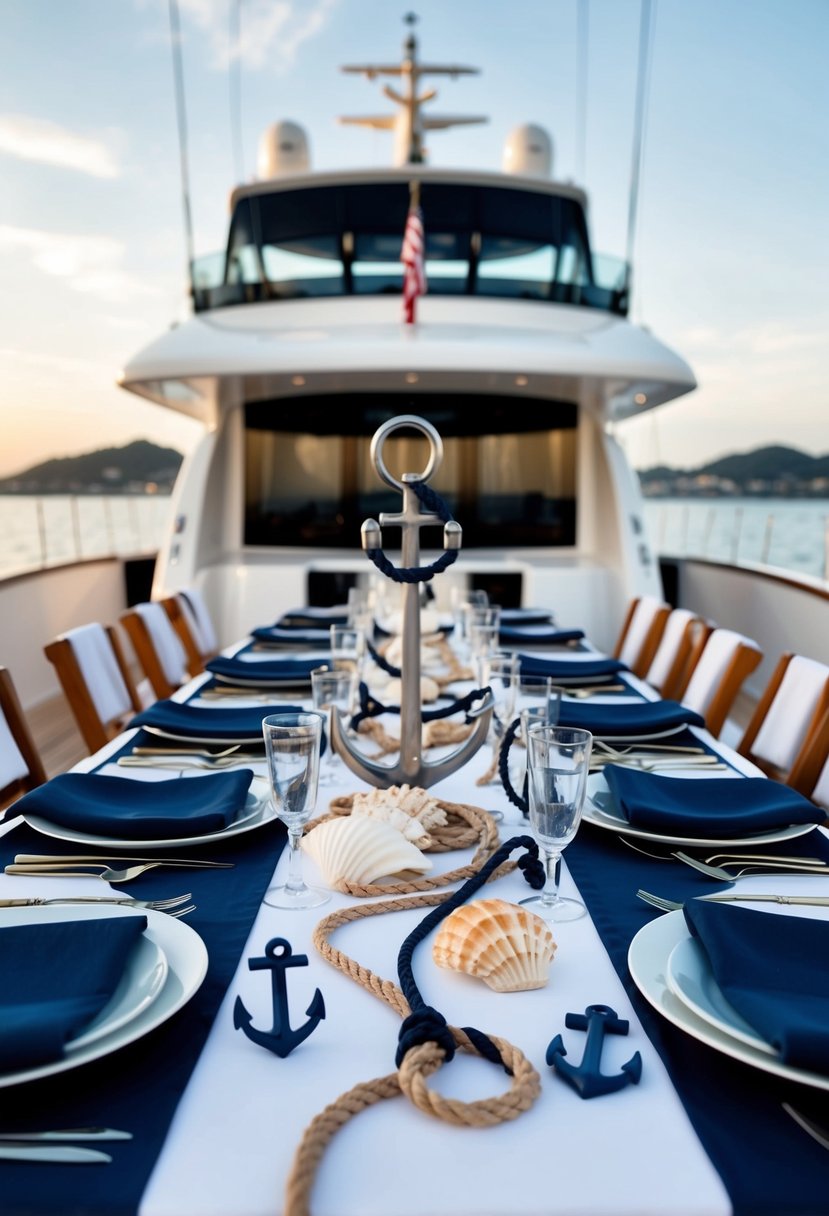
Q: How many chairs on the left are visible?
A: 4